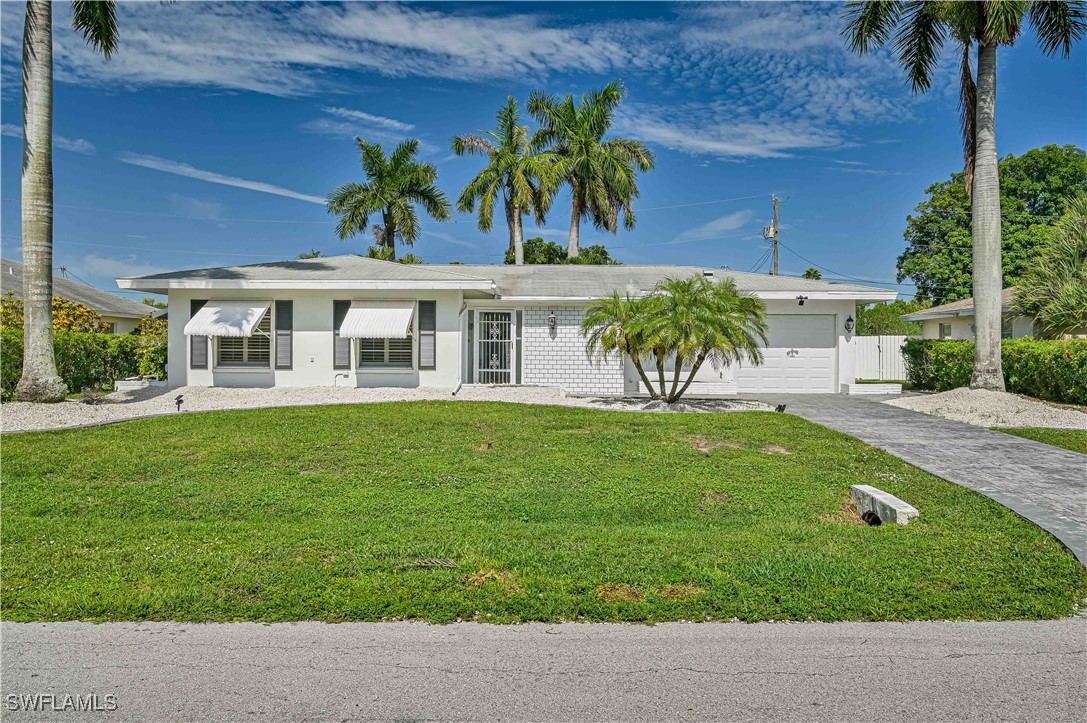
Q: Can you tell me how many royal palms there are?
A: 5